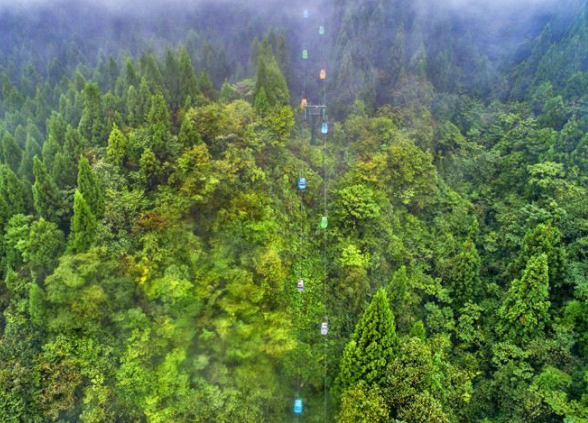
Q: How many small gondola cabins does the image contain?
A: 11